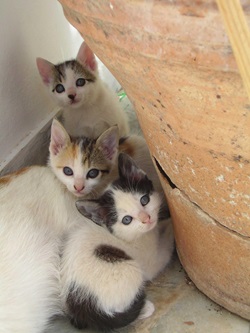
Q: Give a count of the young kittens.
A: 3